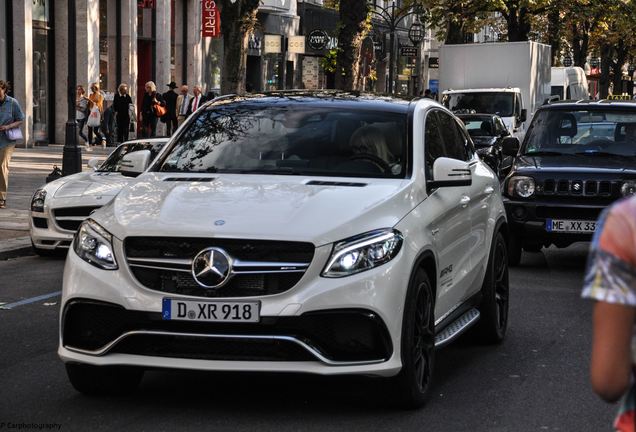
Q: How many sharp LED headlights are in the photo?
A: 2